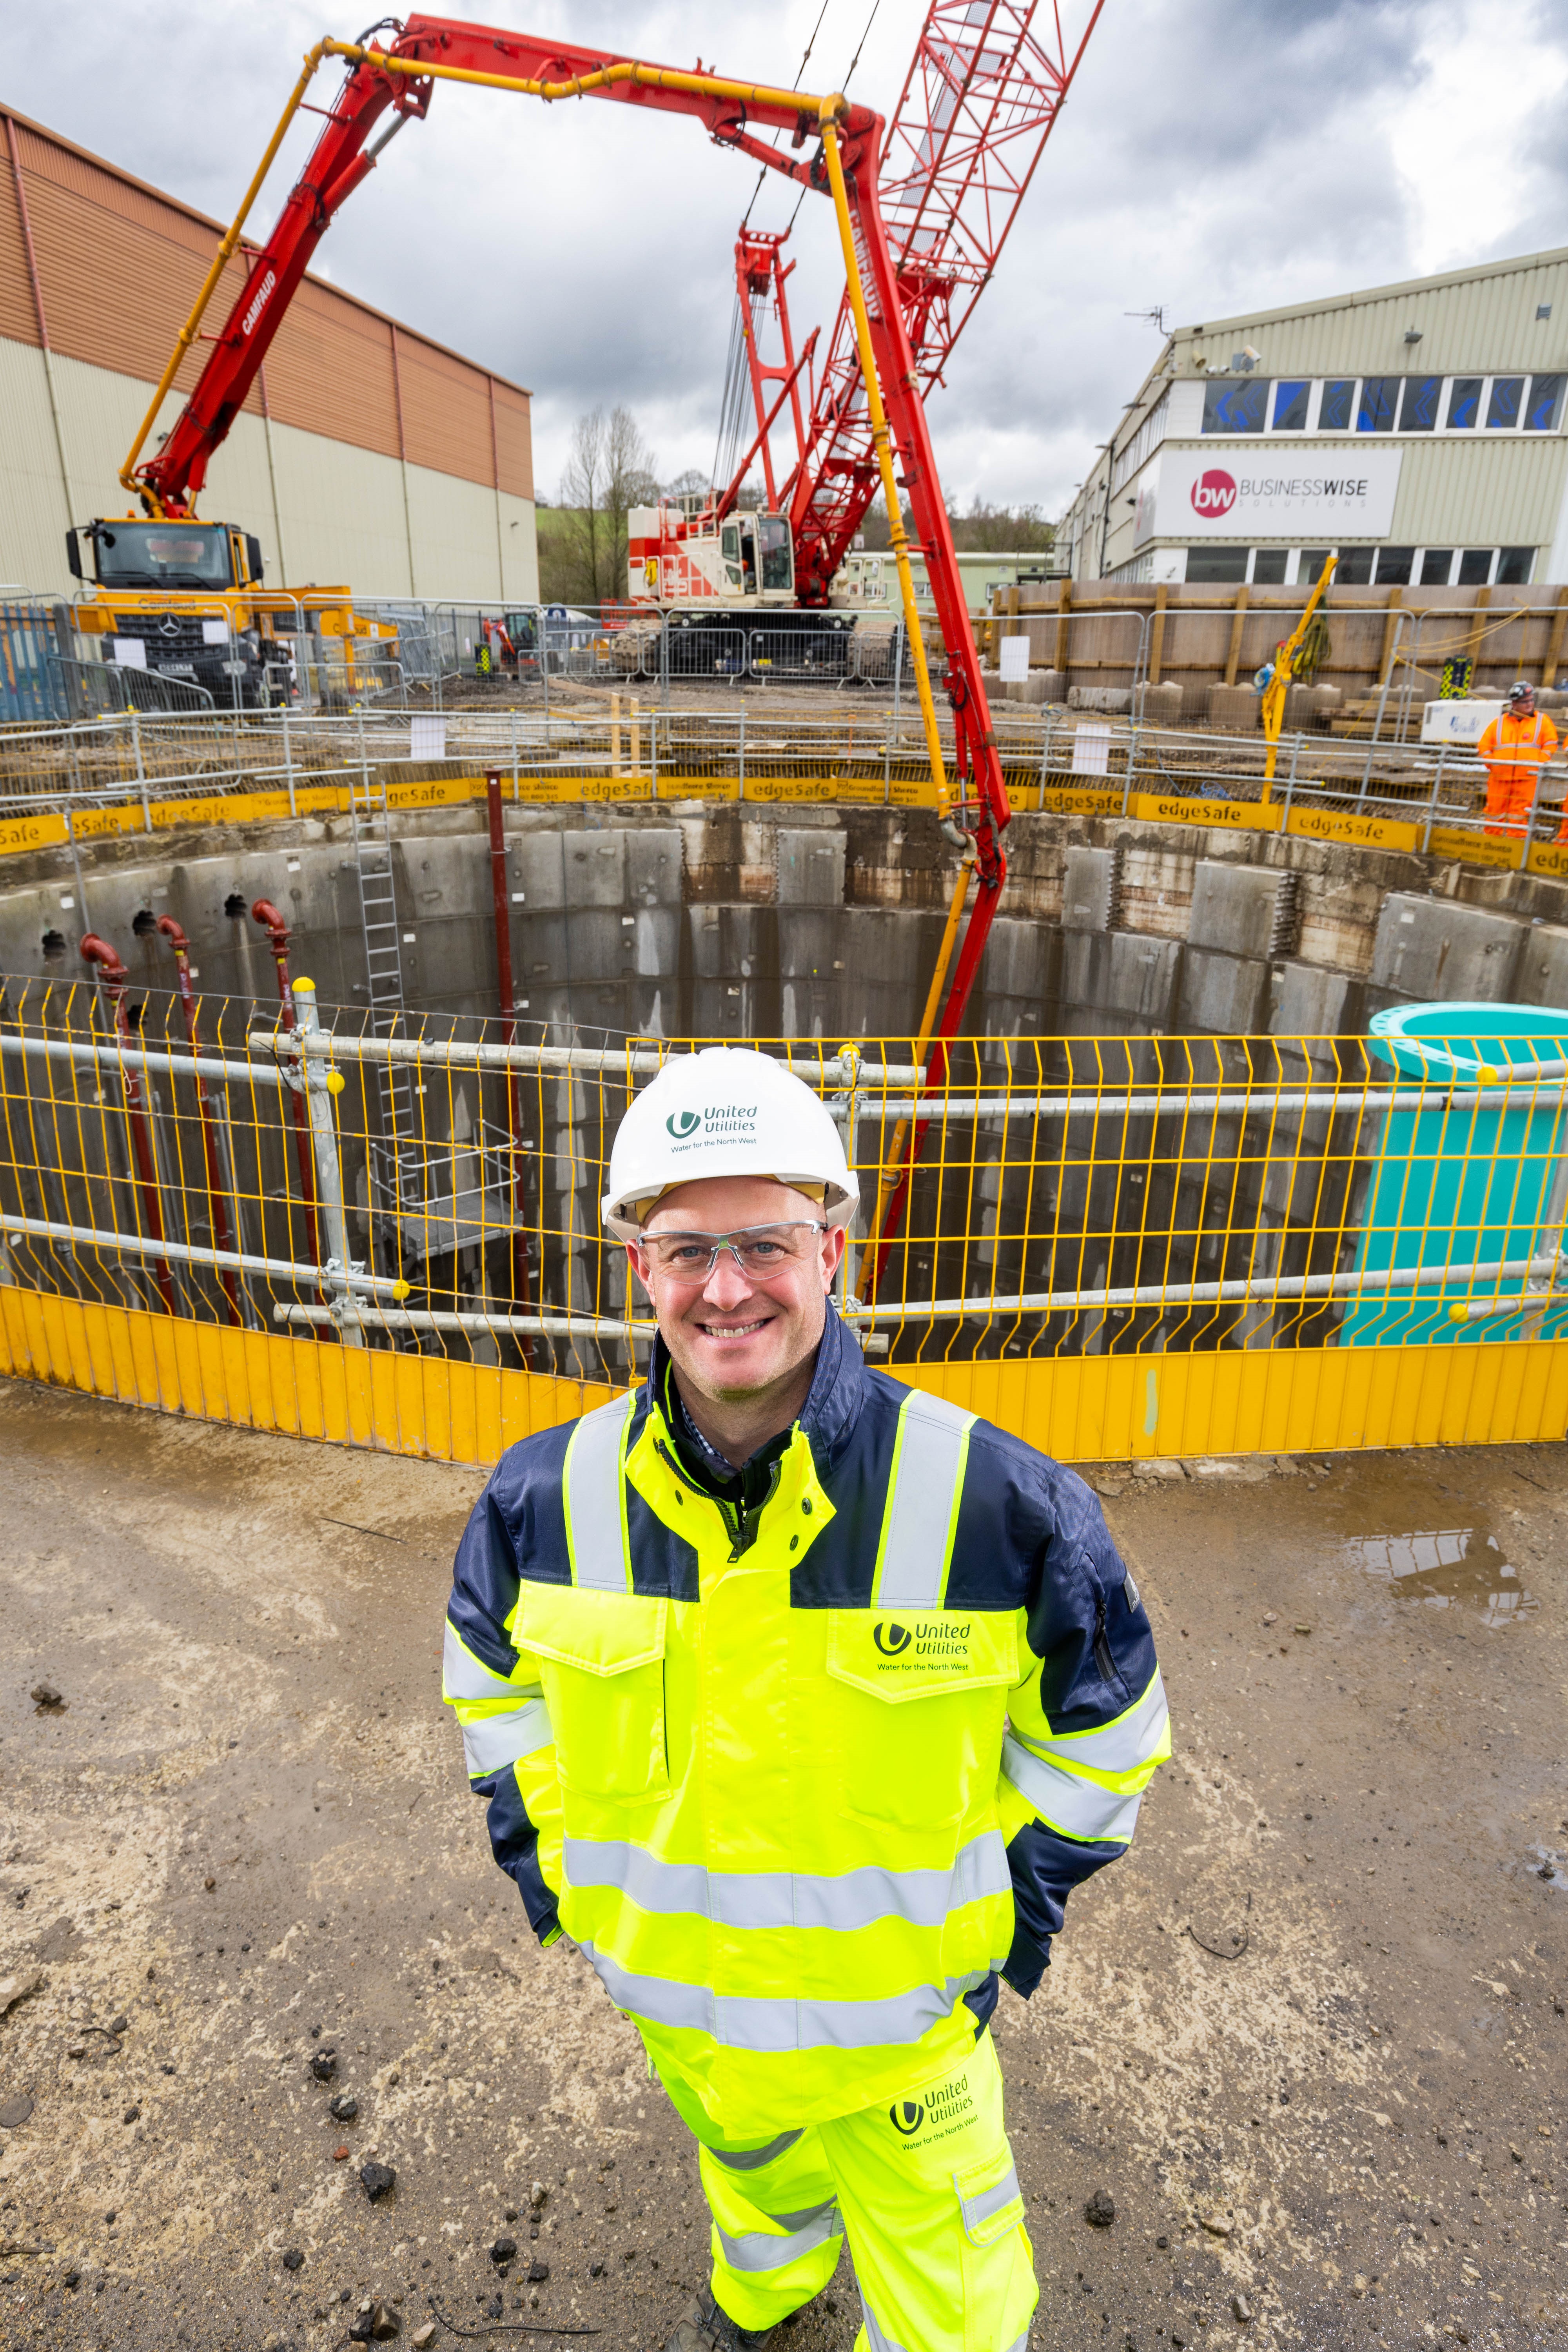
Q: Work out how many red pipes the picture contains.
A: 4